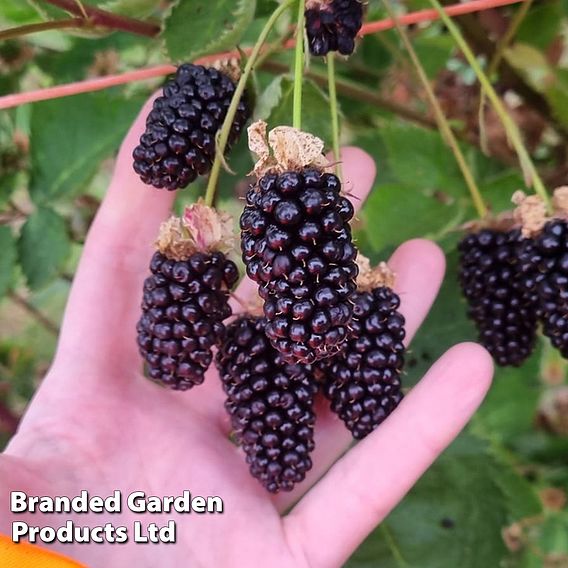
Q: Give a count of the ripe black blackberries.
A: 8